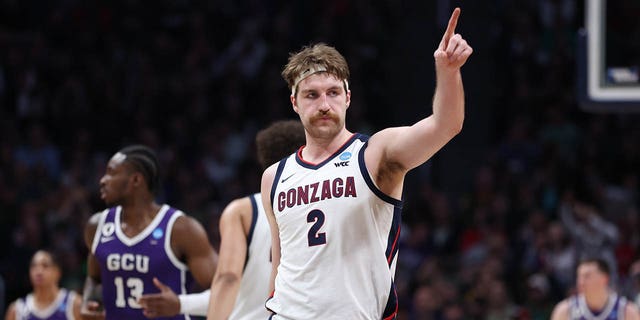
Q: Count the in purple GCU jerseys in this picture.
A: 3